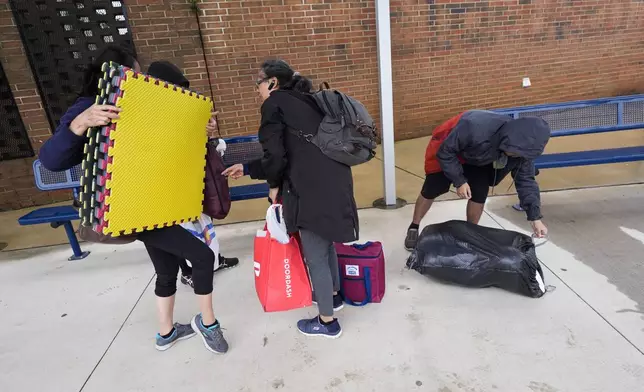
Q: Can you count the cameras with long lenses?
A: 0